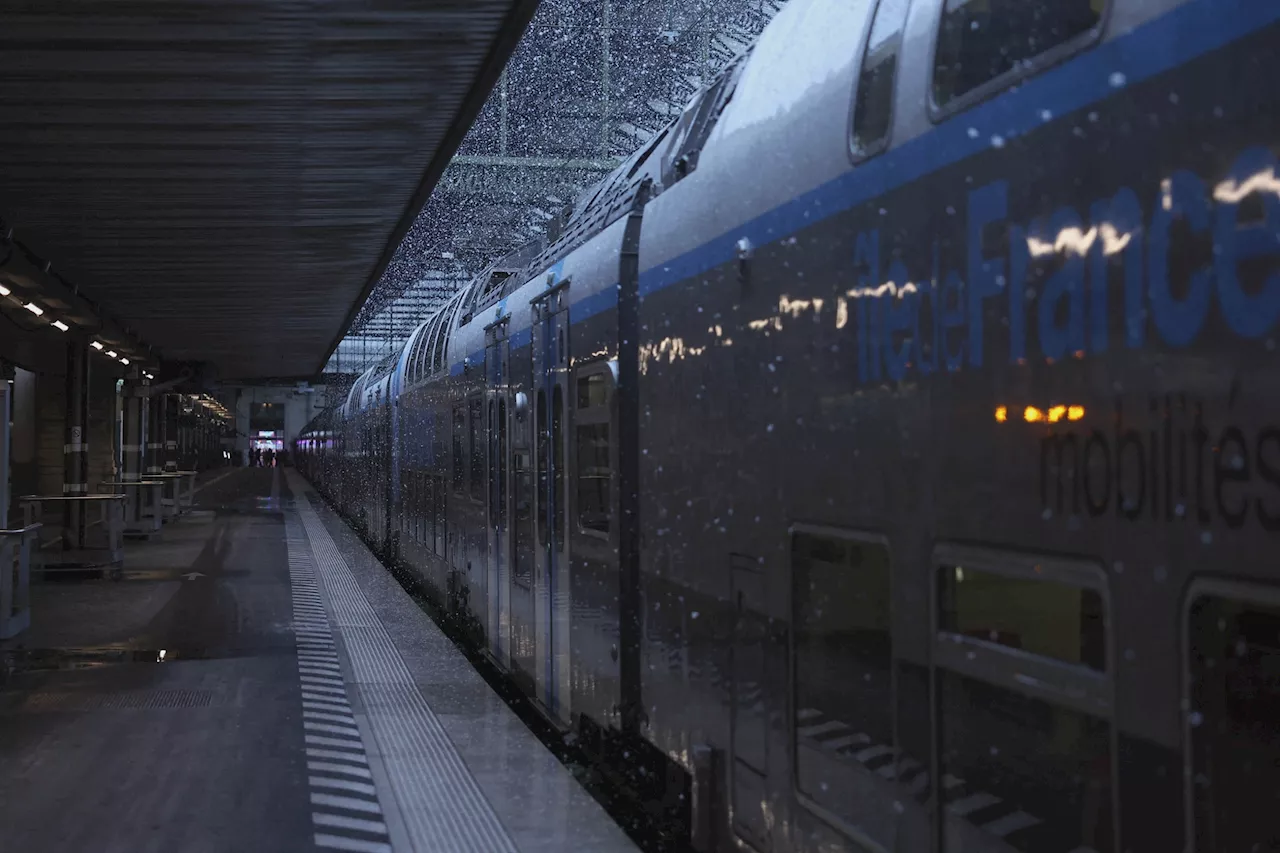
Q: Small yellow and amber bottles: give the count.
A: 0